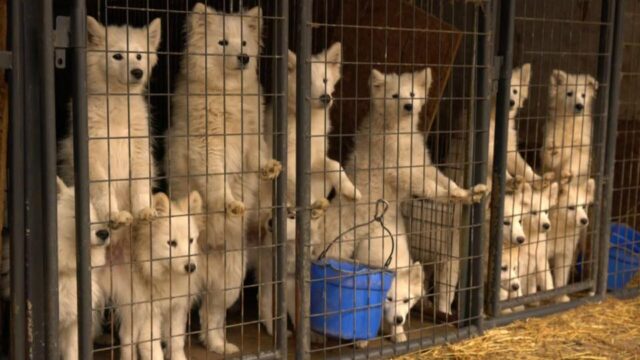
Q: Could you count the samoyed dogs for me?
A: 14